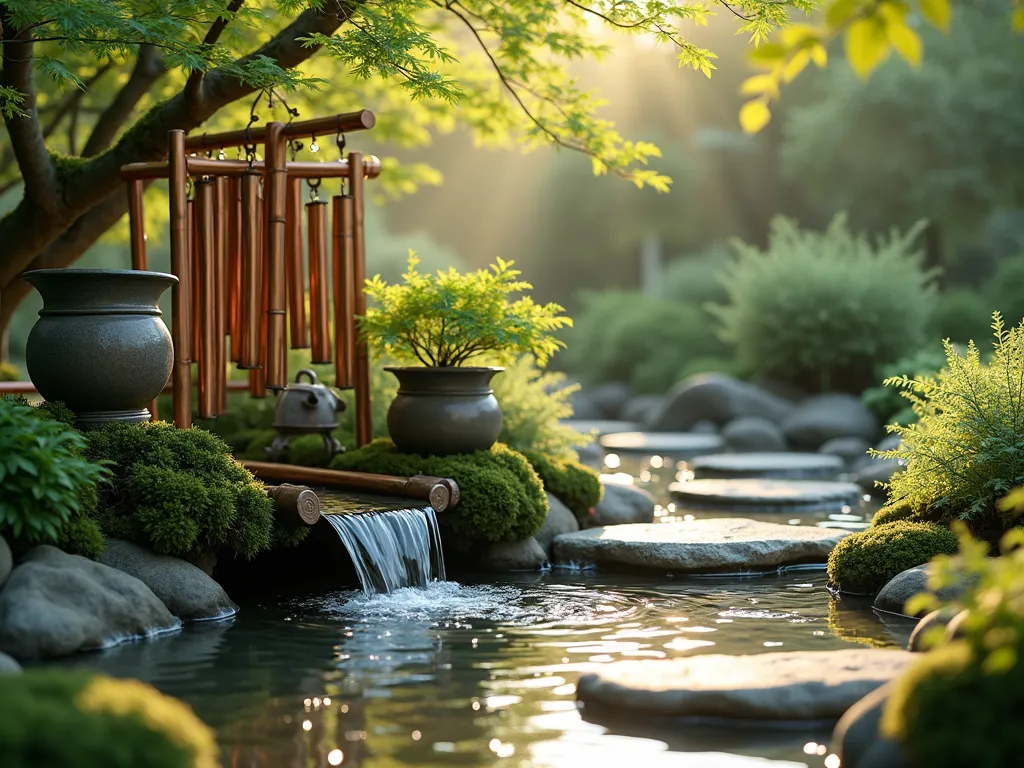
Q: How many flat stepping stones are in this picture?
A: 6